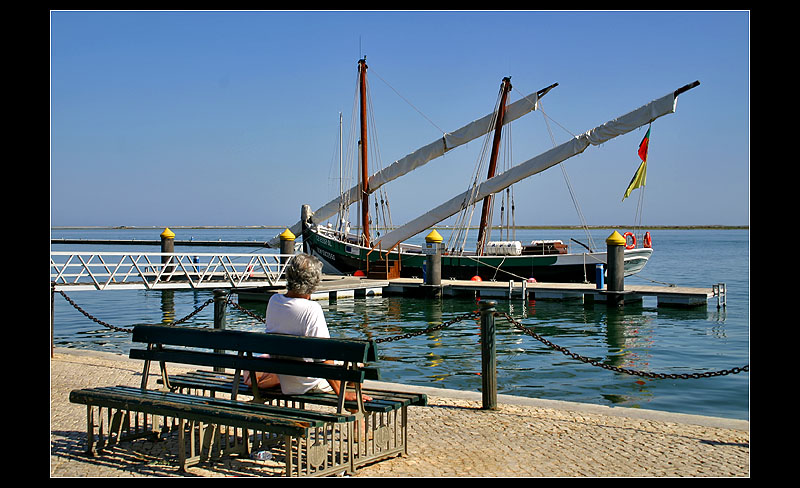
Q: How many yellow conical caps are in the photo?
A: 4